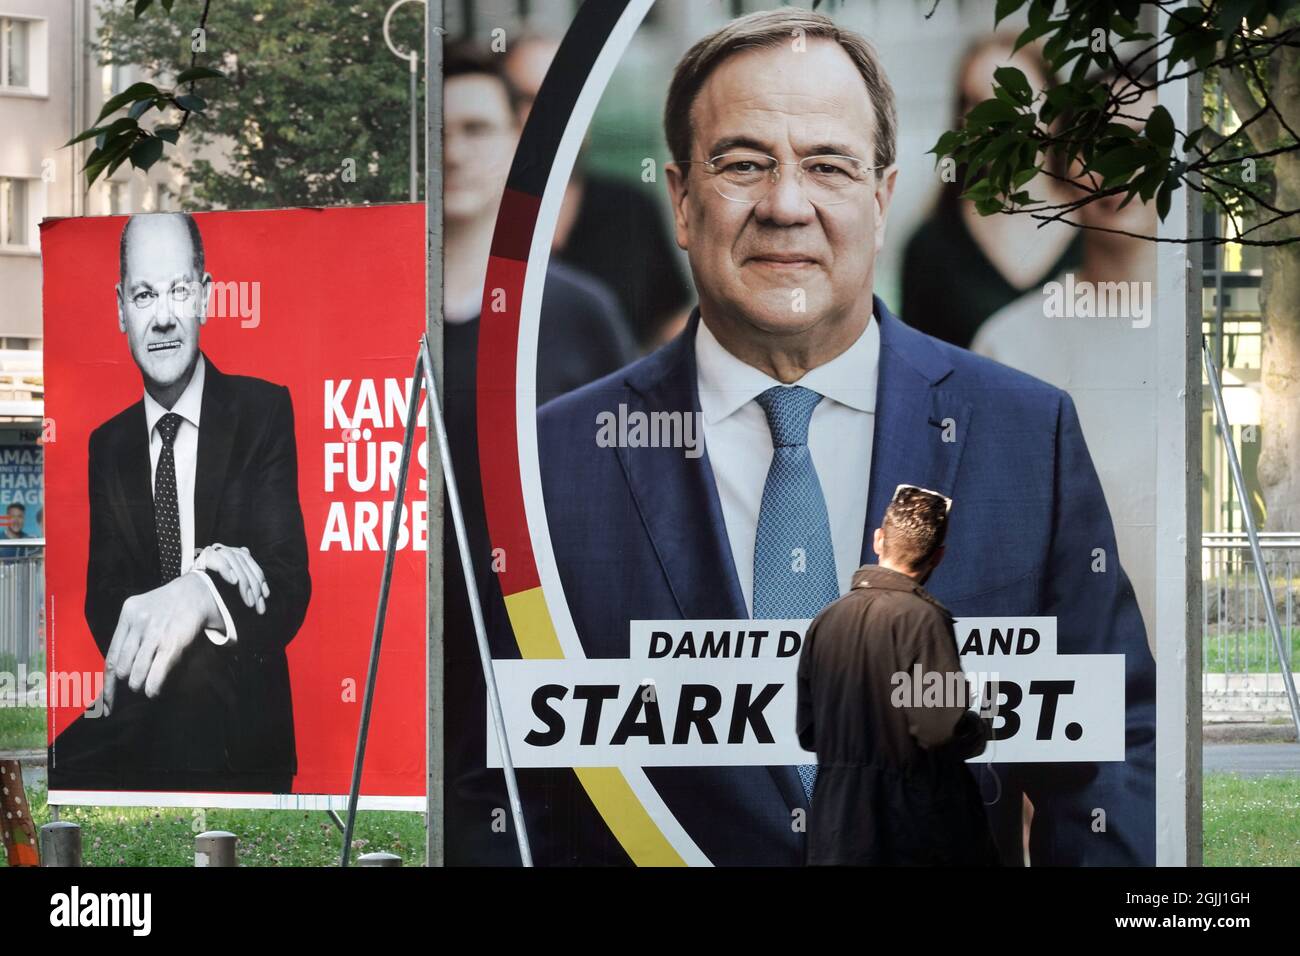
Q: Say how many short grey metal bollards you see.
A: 3